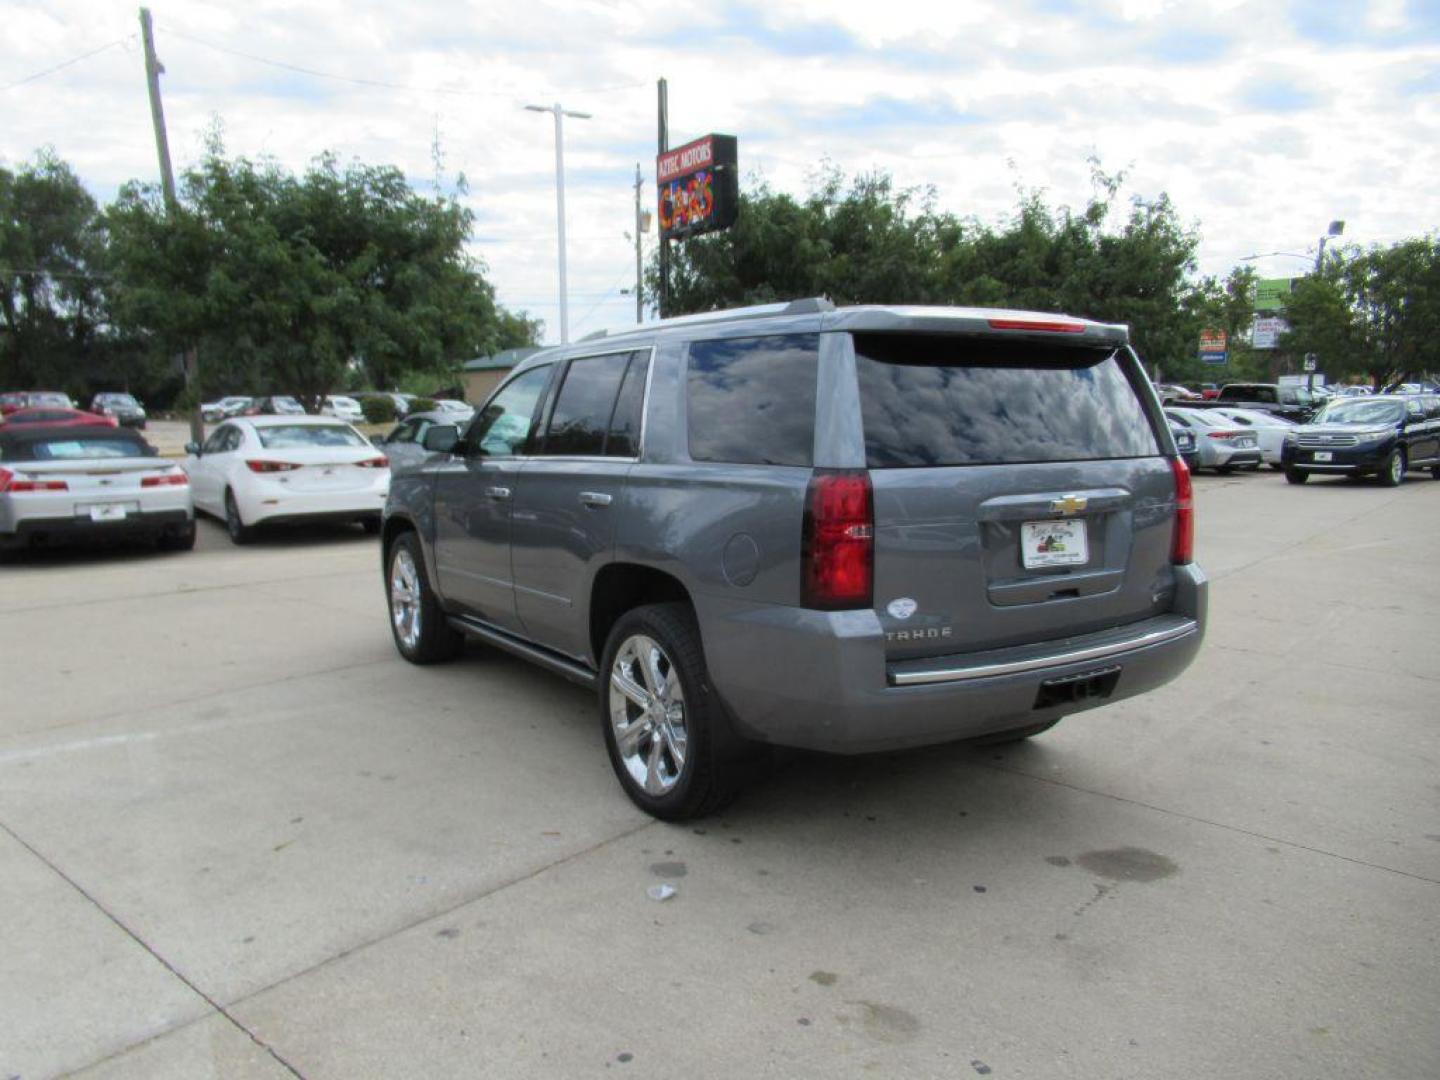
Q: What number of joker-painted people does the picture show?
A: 0